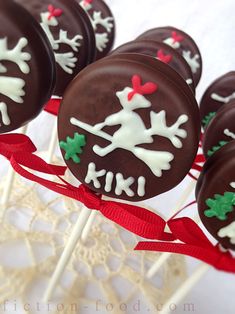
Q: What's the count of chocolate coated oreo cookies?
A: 9